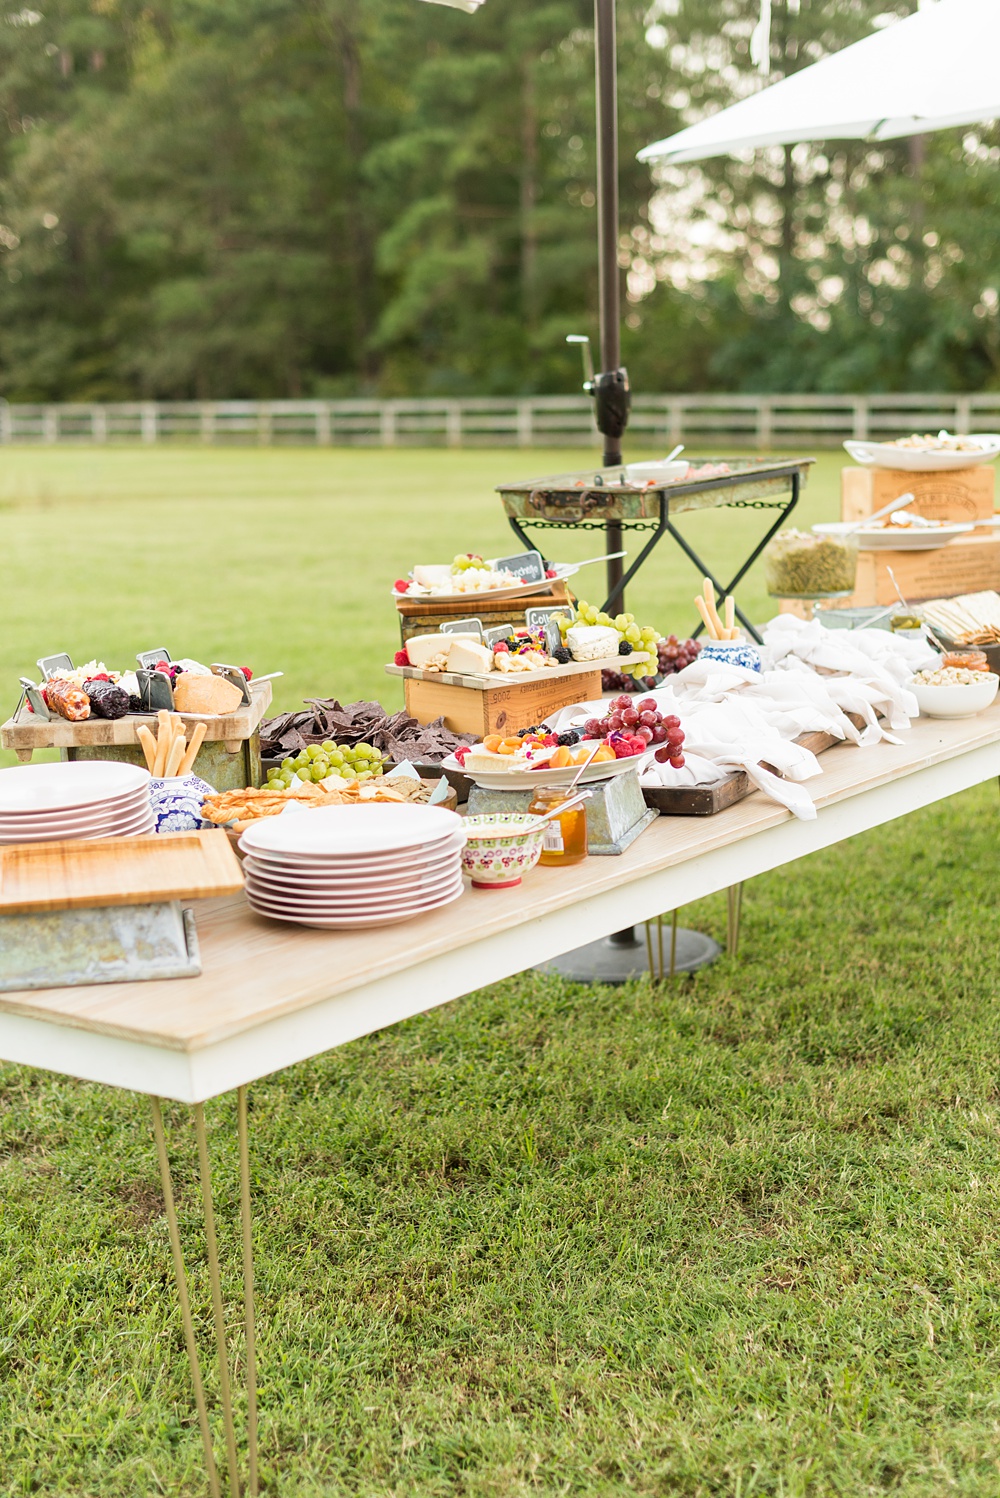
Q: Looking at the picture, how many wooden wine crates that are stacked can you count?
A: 2